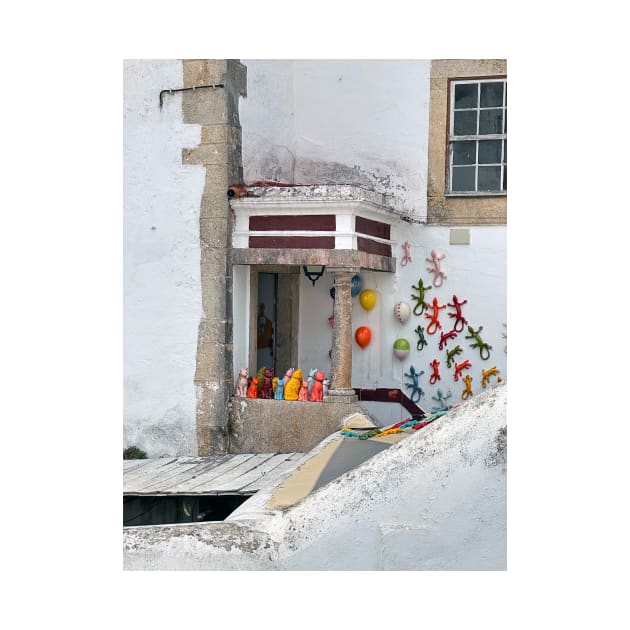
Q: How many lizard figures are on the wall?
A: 15